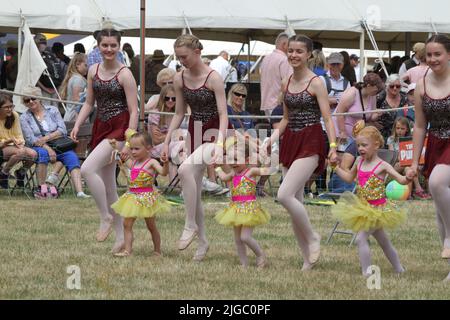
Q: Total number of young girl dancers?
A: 3